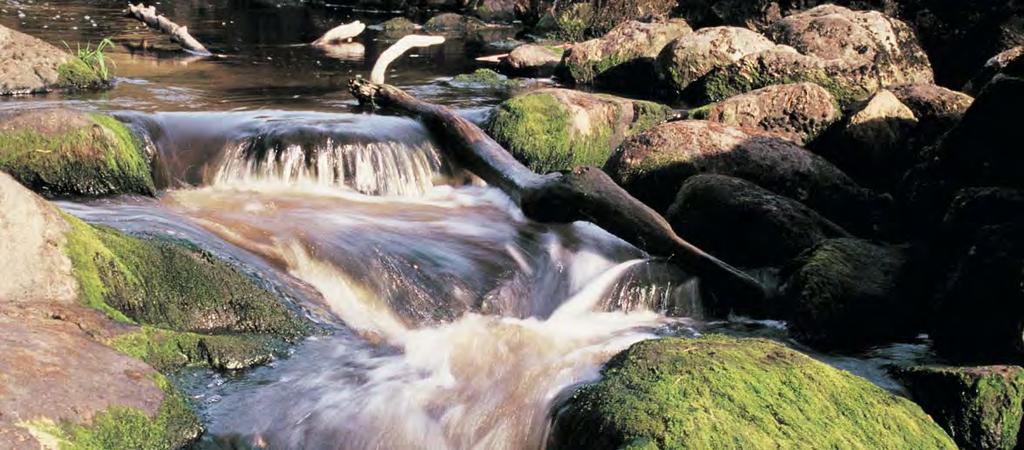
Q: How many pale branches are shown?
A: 3